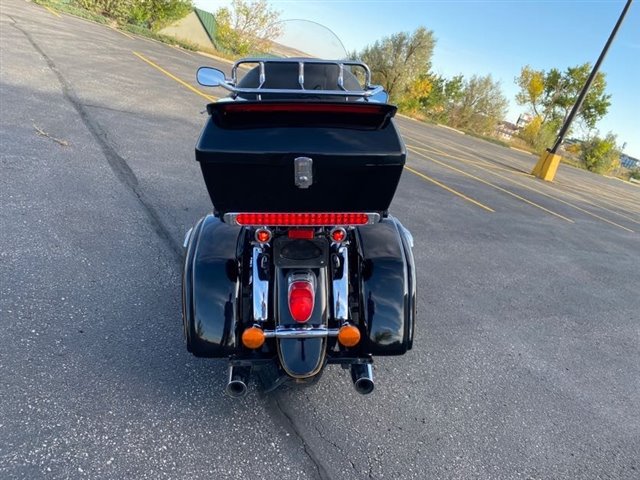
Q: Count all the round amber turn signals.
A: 2